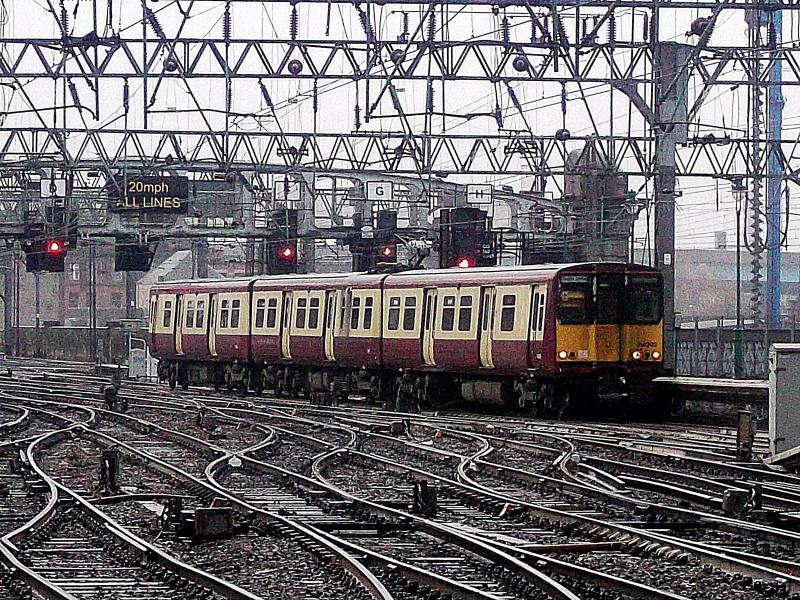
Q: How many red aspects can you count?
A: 4